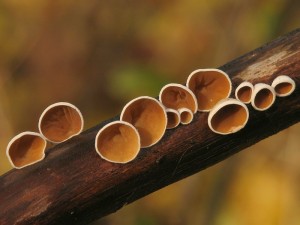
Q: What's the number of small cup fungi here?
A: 12